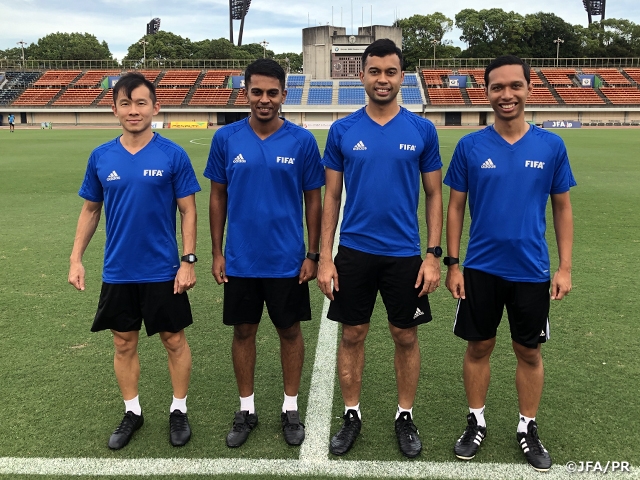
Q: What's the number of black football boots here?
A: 8